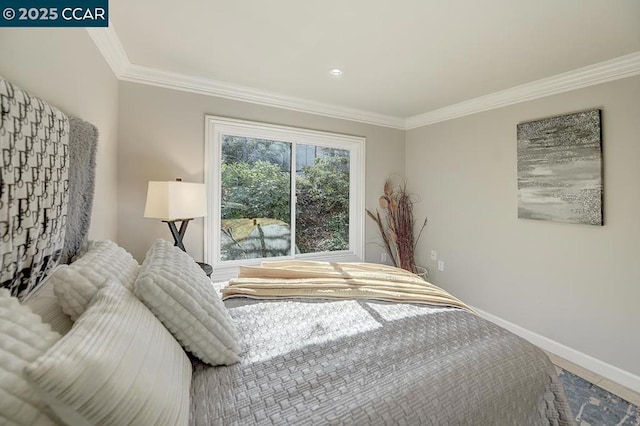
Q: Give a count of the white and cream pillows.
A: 5